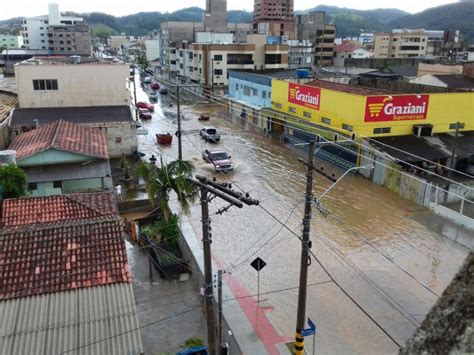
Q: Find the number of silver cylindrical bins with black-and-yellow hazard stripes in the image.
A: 0